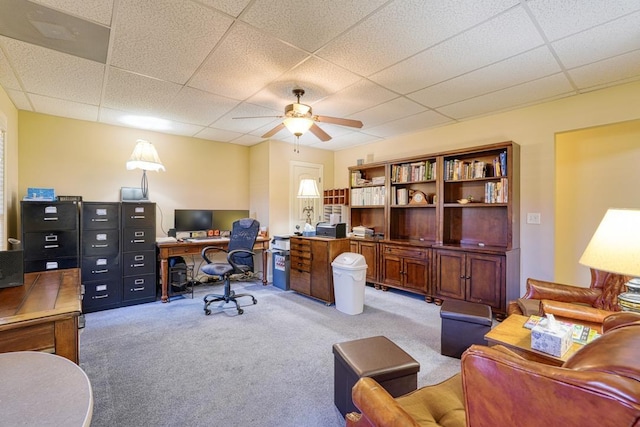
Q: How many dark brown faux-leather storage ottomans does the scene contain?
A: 2